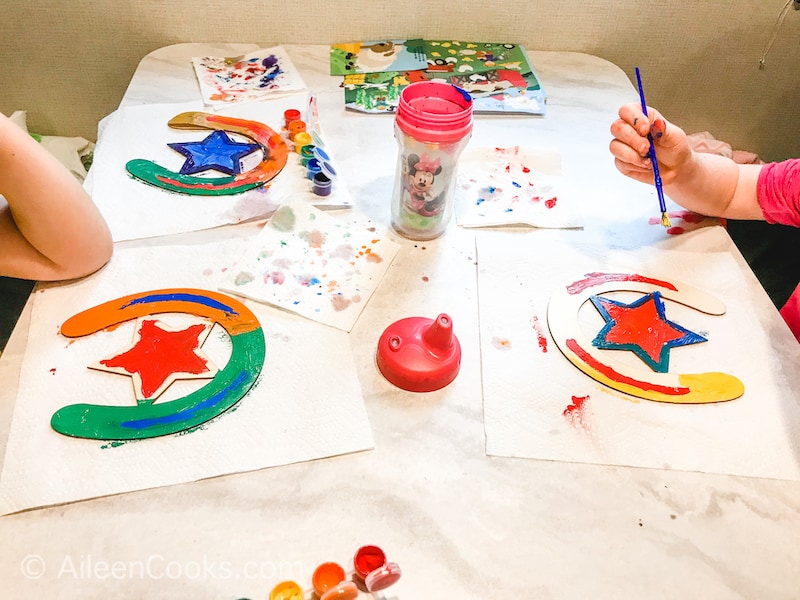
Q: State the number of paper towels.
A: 6